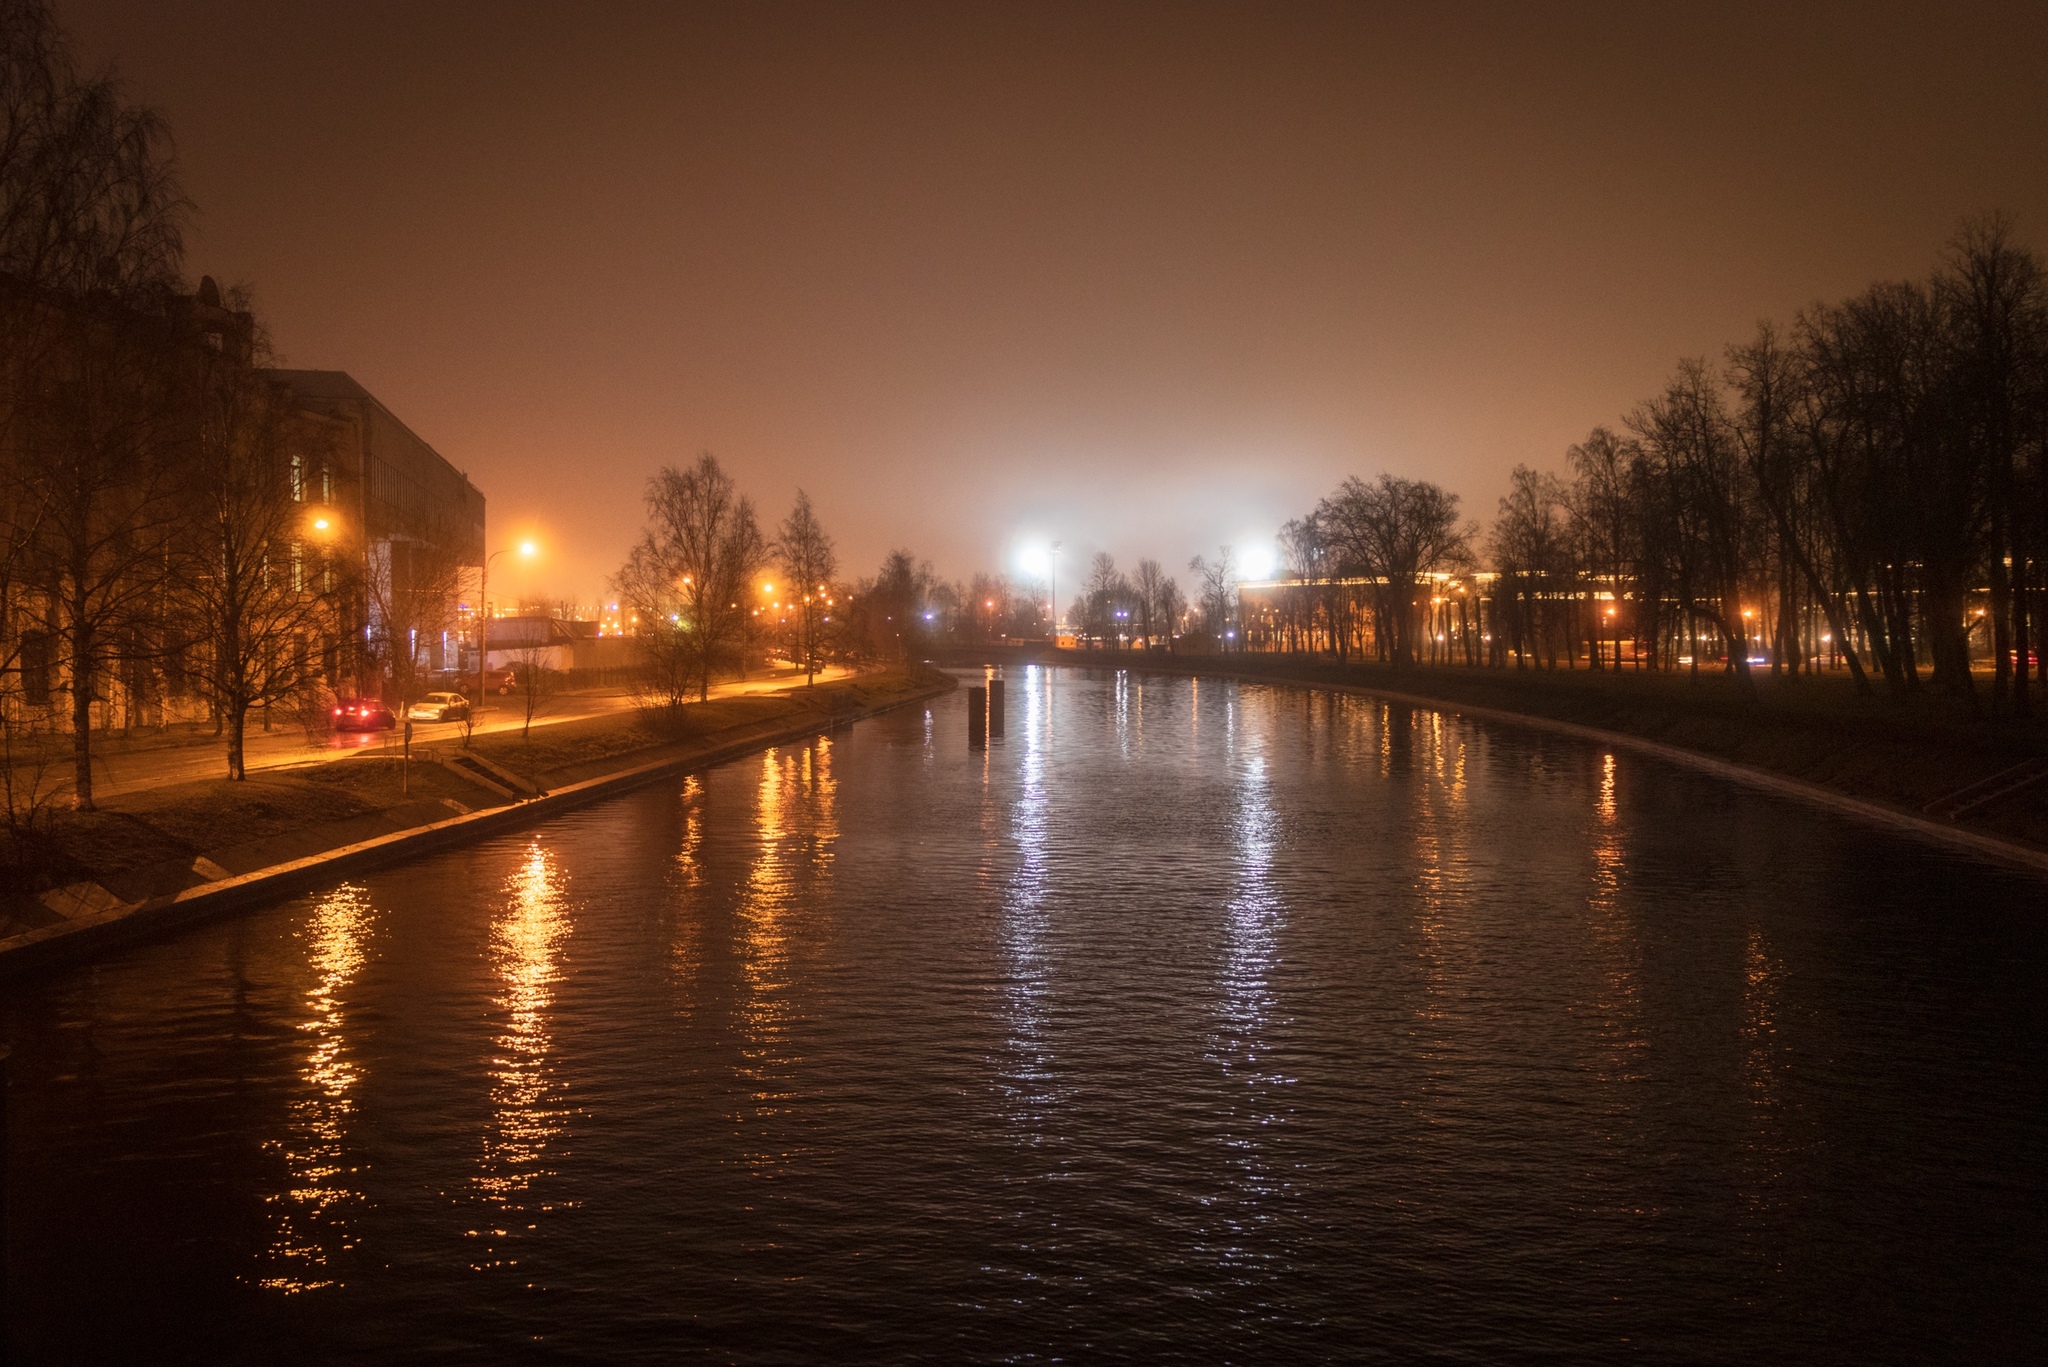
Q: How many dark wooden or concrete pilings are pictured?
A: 2